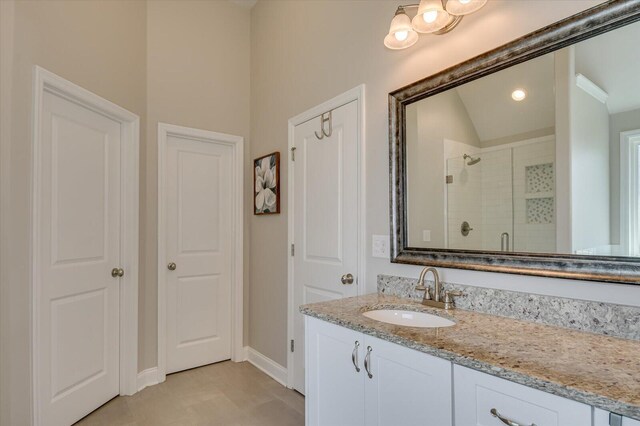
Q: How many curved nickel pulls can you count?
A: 3